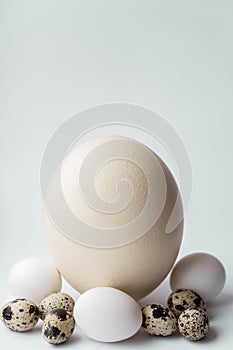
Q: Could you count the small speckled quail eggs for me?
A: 6